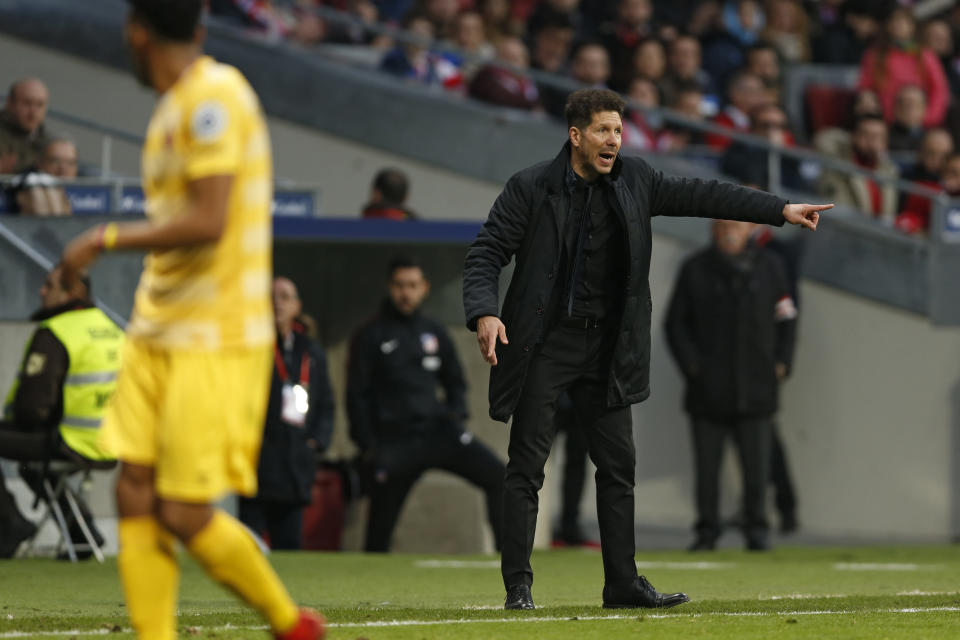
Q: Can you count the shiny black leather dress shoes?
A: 2